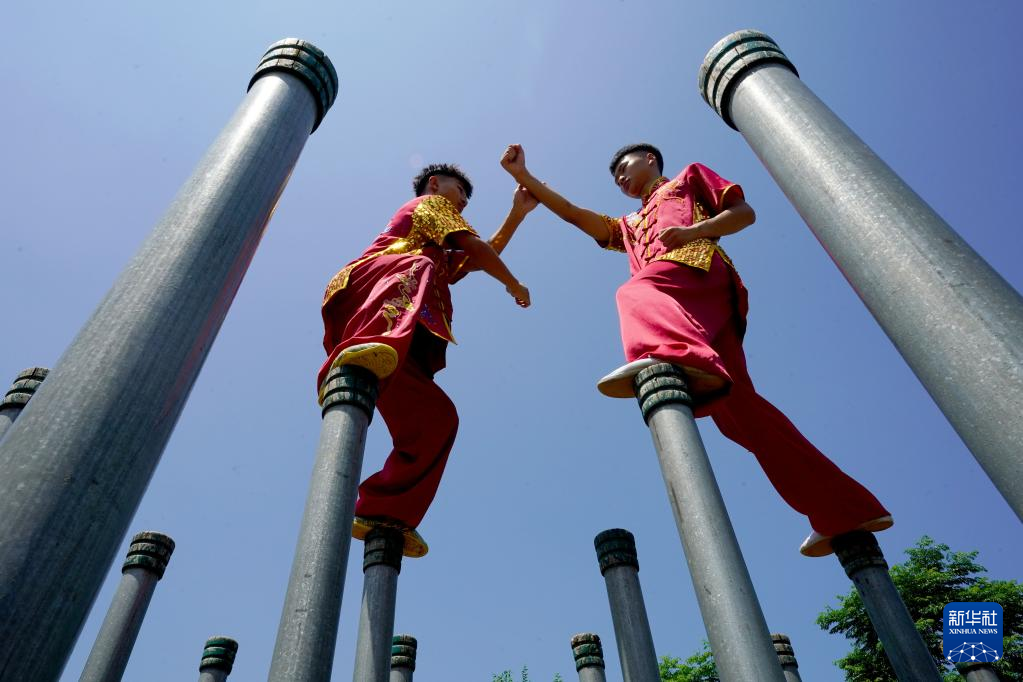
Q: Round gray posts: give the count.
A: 14